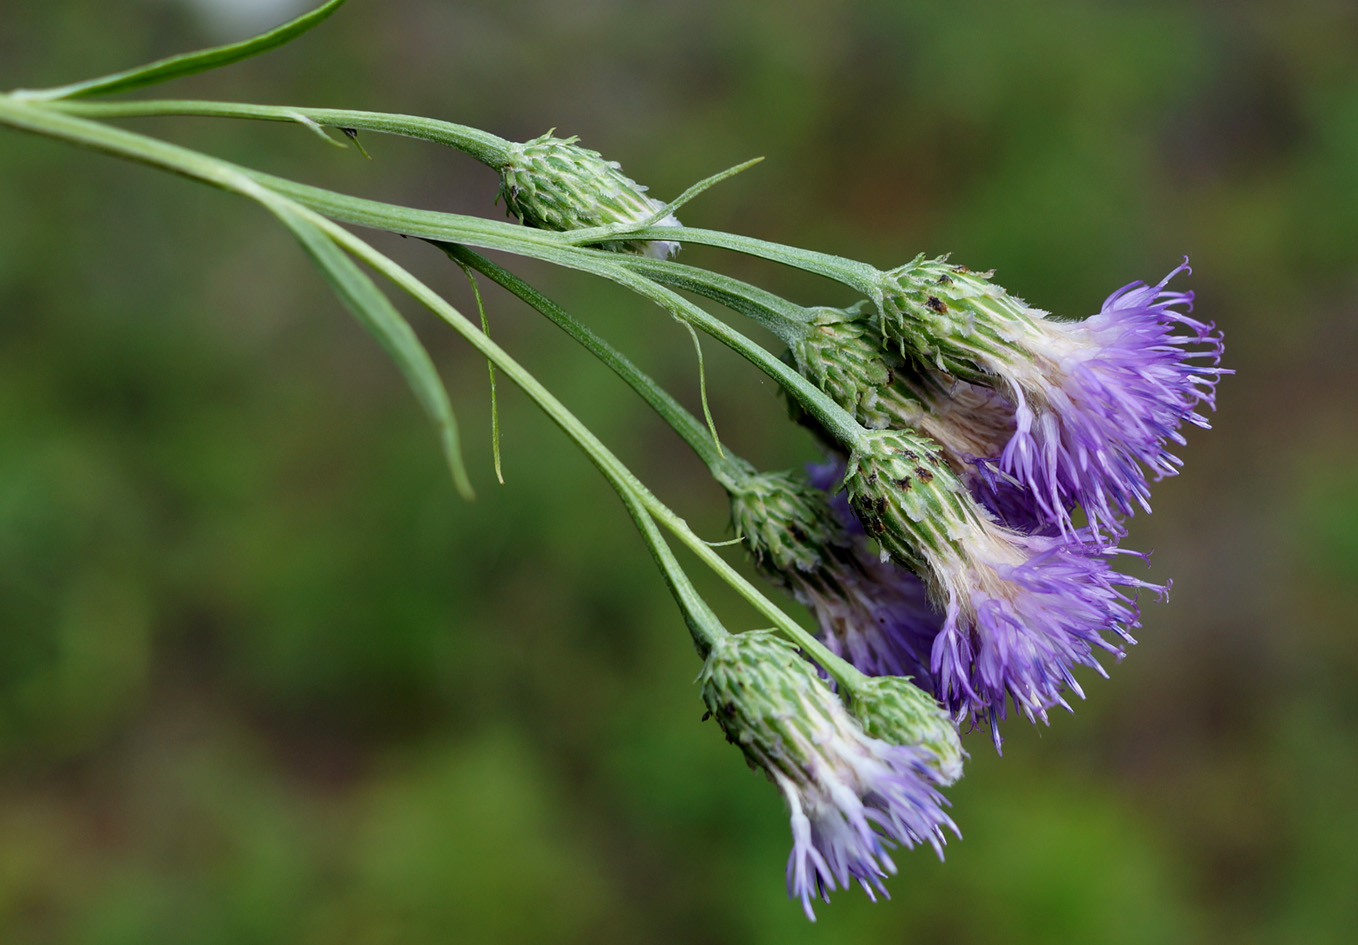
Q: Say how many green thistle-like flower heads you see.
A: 7